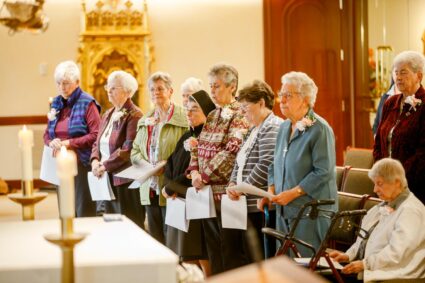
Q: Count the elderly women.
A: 10